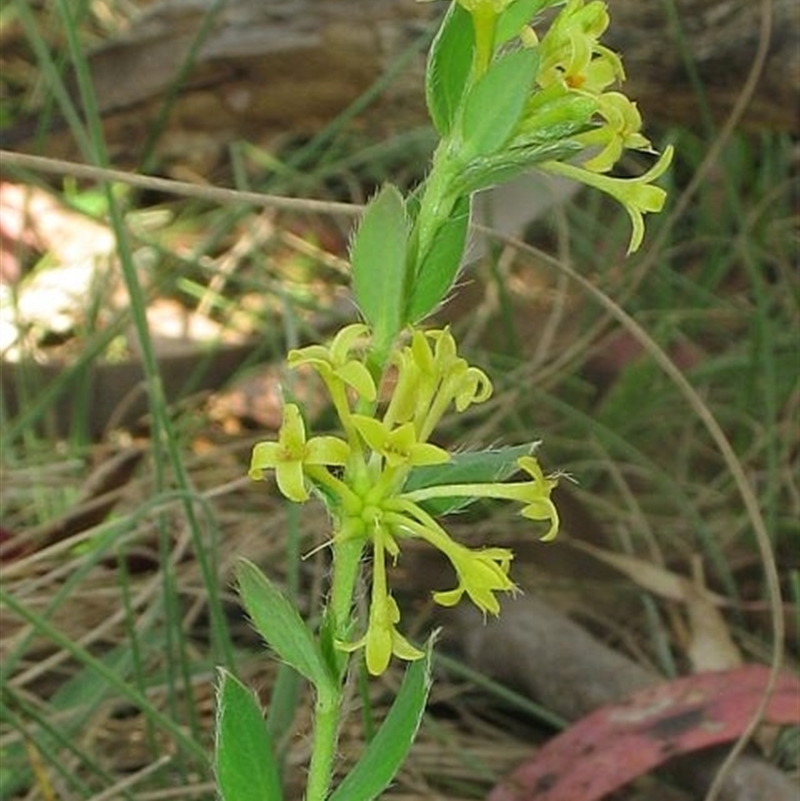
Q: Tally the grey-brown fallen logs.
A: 2